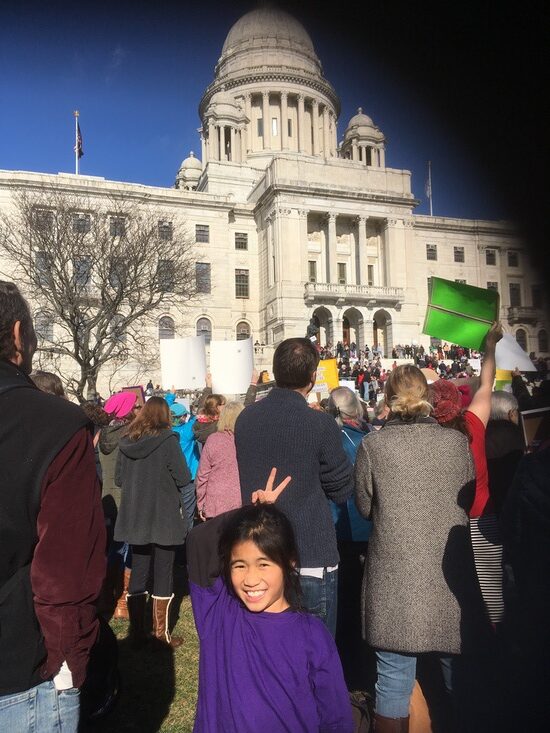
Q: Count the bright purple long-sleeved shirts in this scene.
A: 1